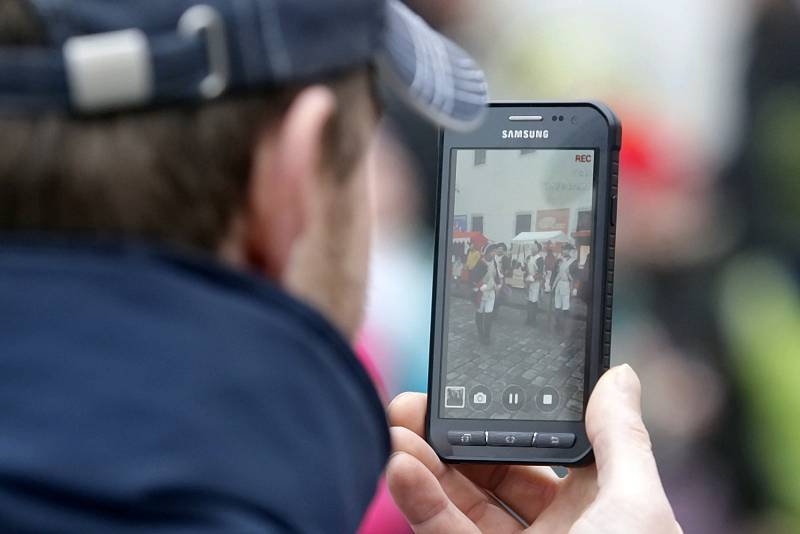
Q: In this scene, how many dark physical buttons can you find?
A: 3